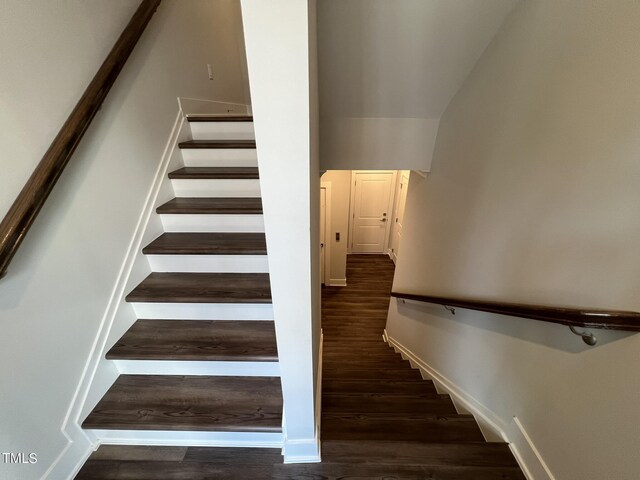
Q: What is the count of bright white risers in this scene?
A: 8